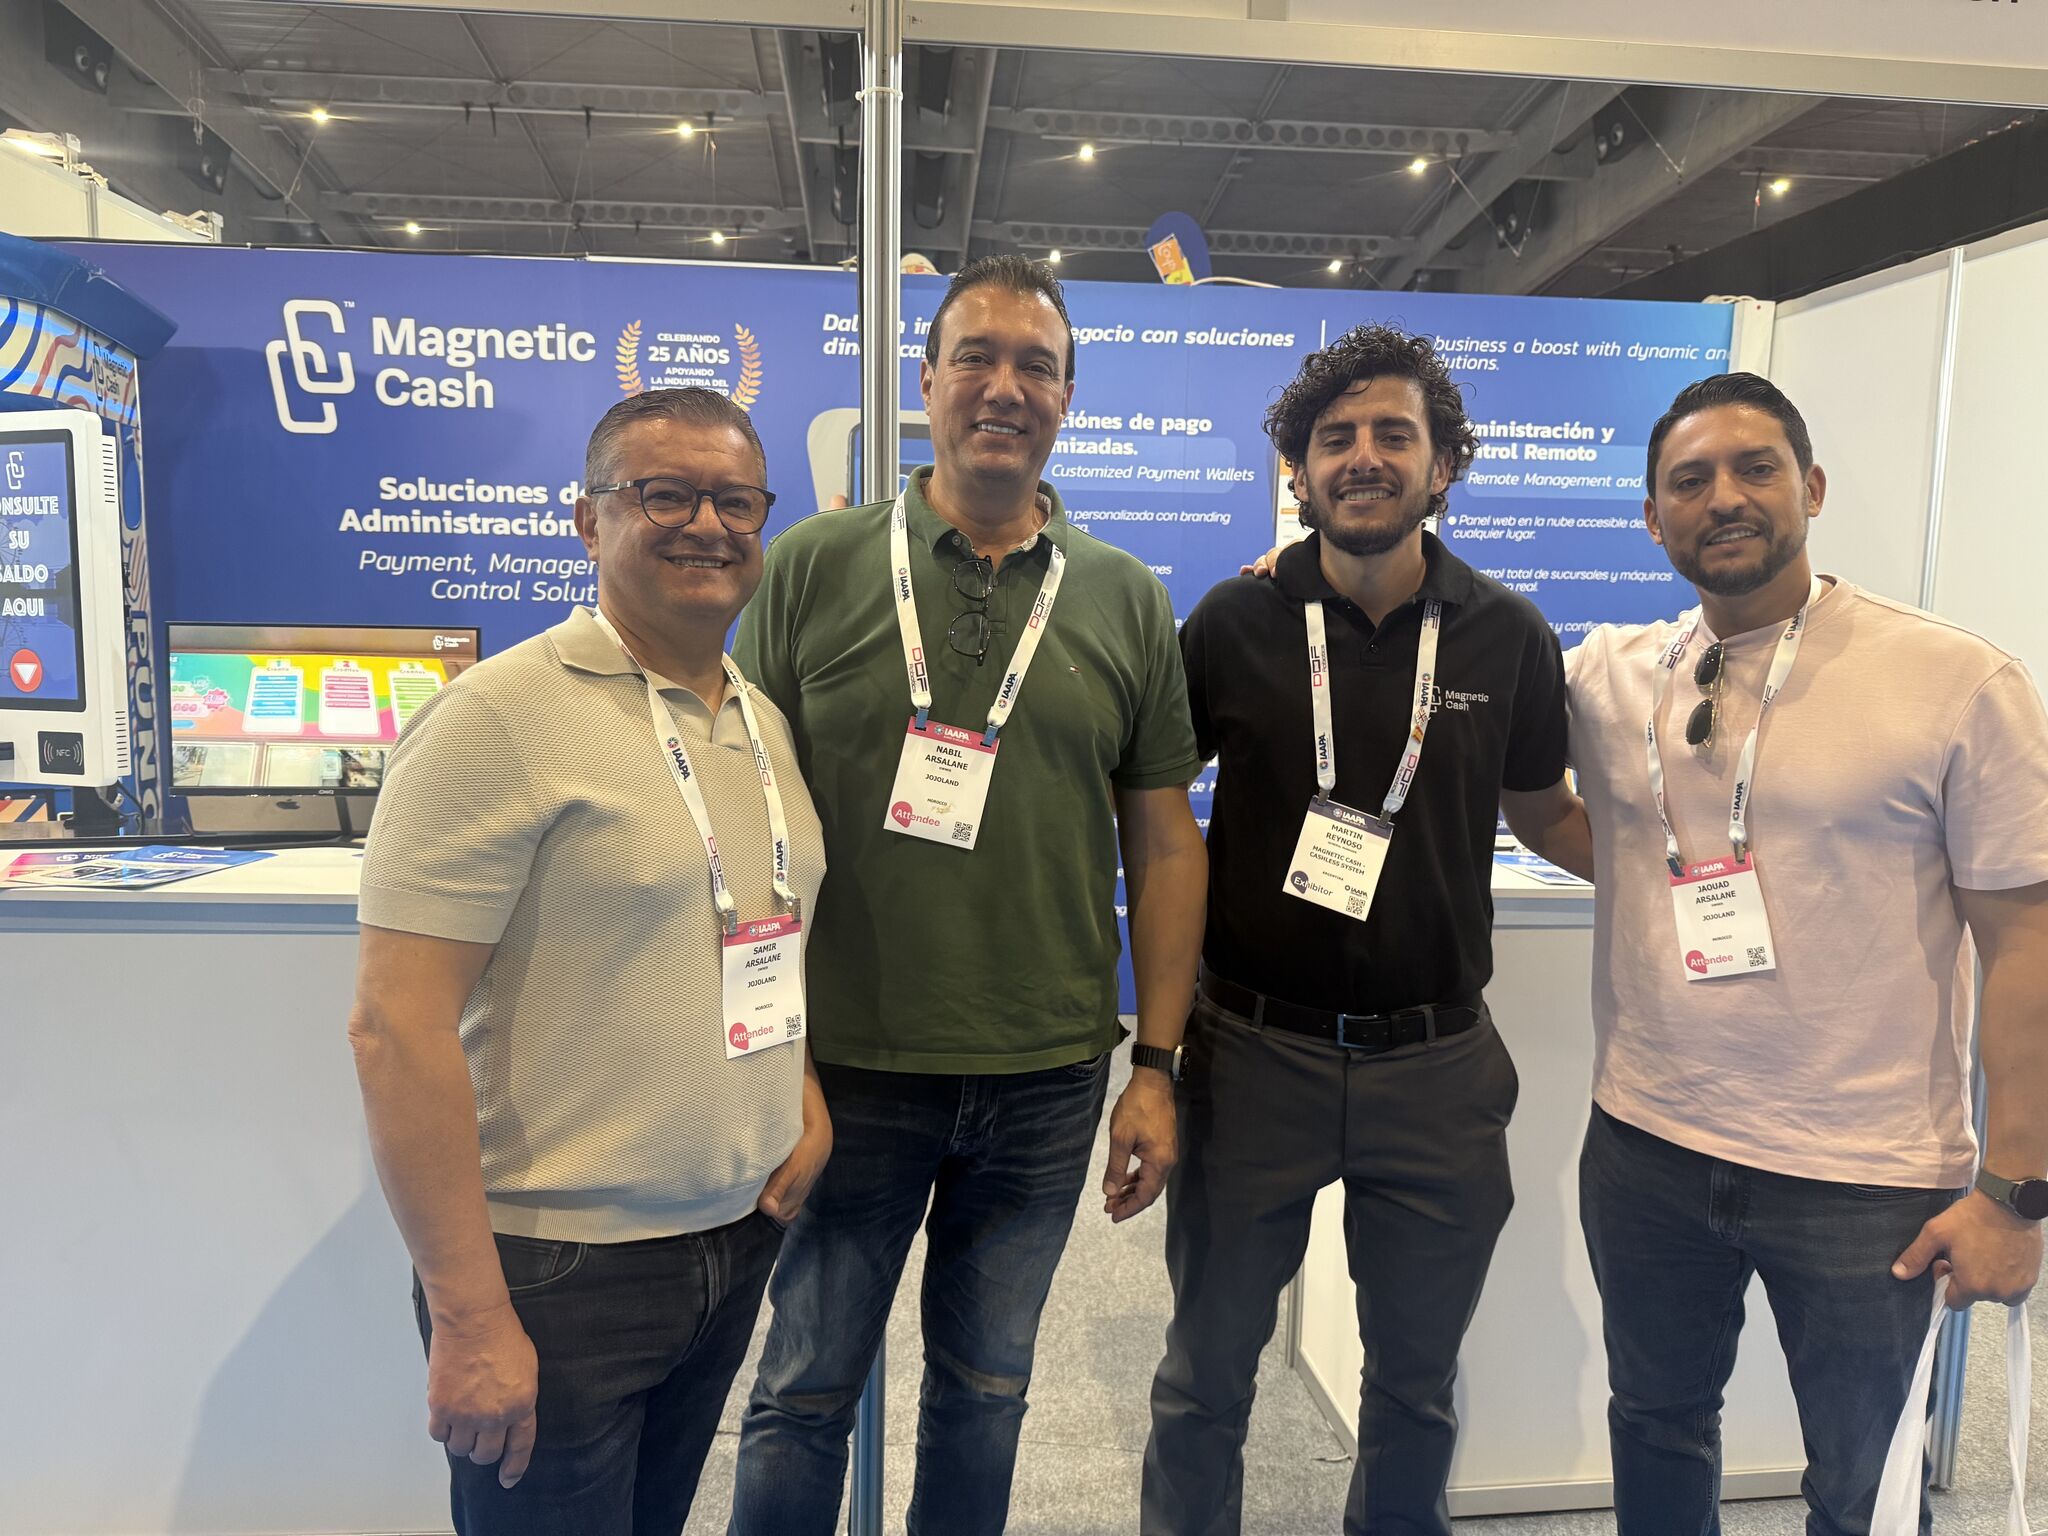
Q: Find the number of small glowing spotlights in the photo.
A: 9